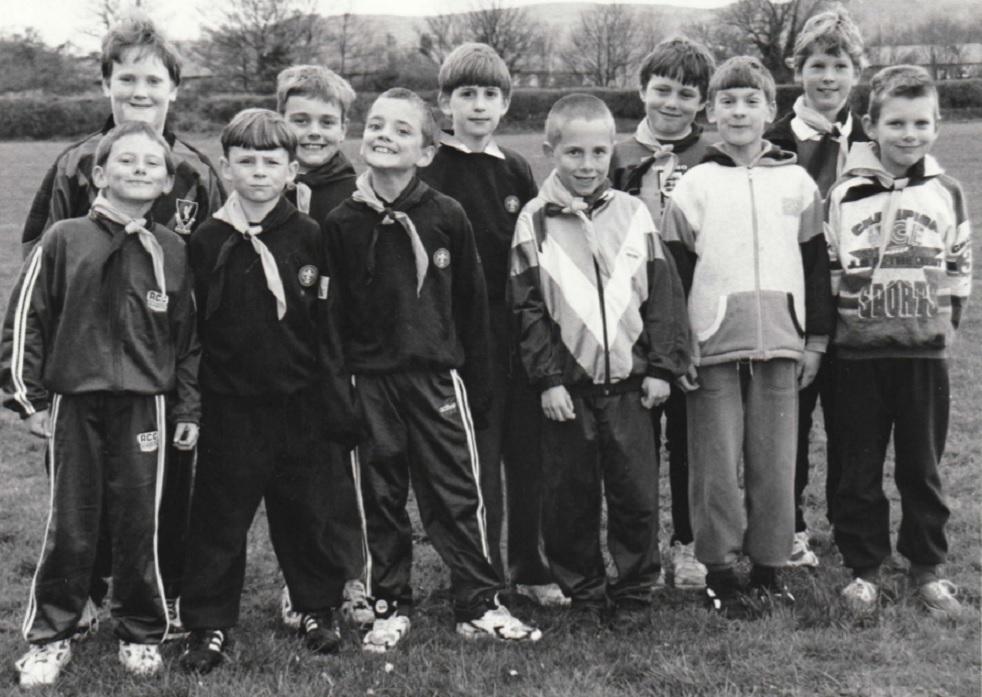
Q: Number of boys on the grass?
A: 11